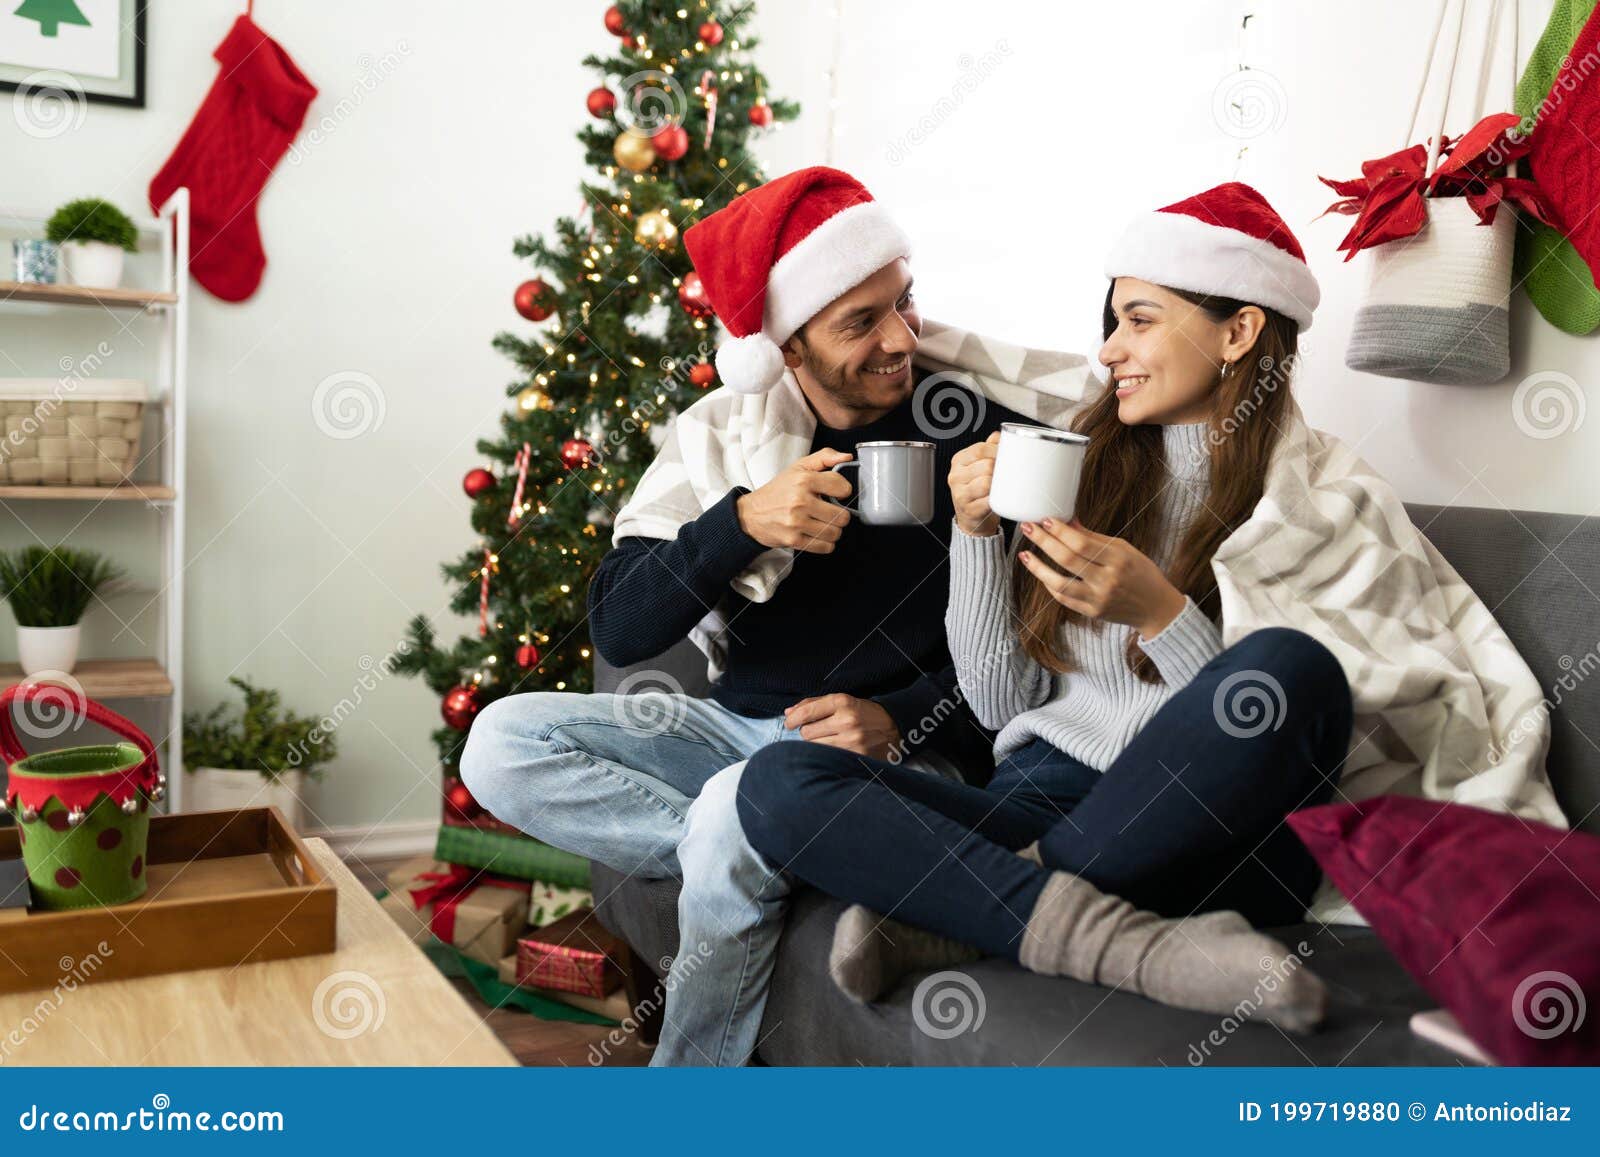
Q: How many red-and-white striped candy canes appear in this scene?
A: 3